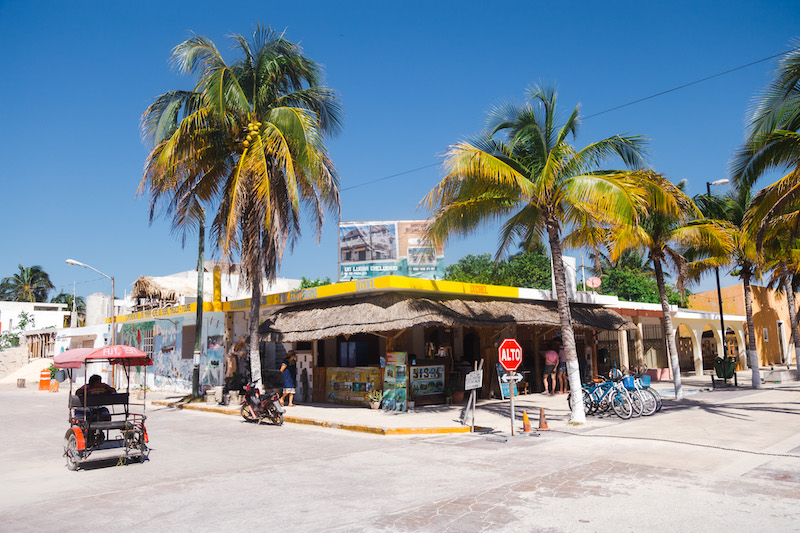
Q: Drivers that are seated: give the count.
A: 1